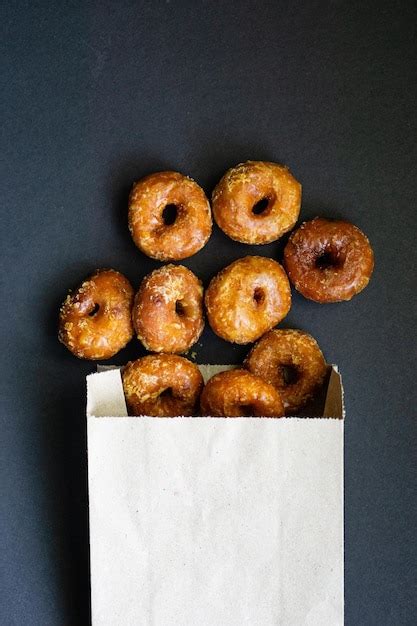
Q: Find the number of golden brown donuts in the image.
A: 9